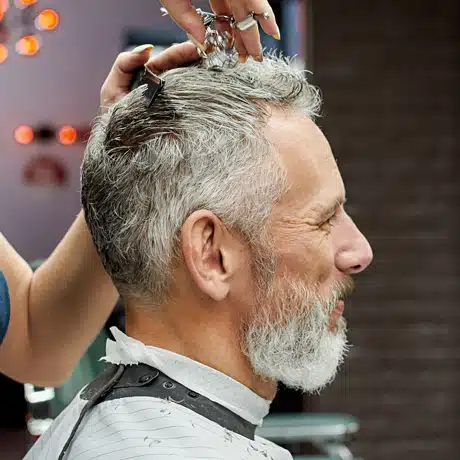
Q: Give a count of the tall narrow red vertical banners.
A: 0